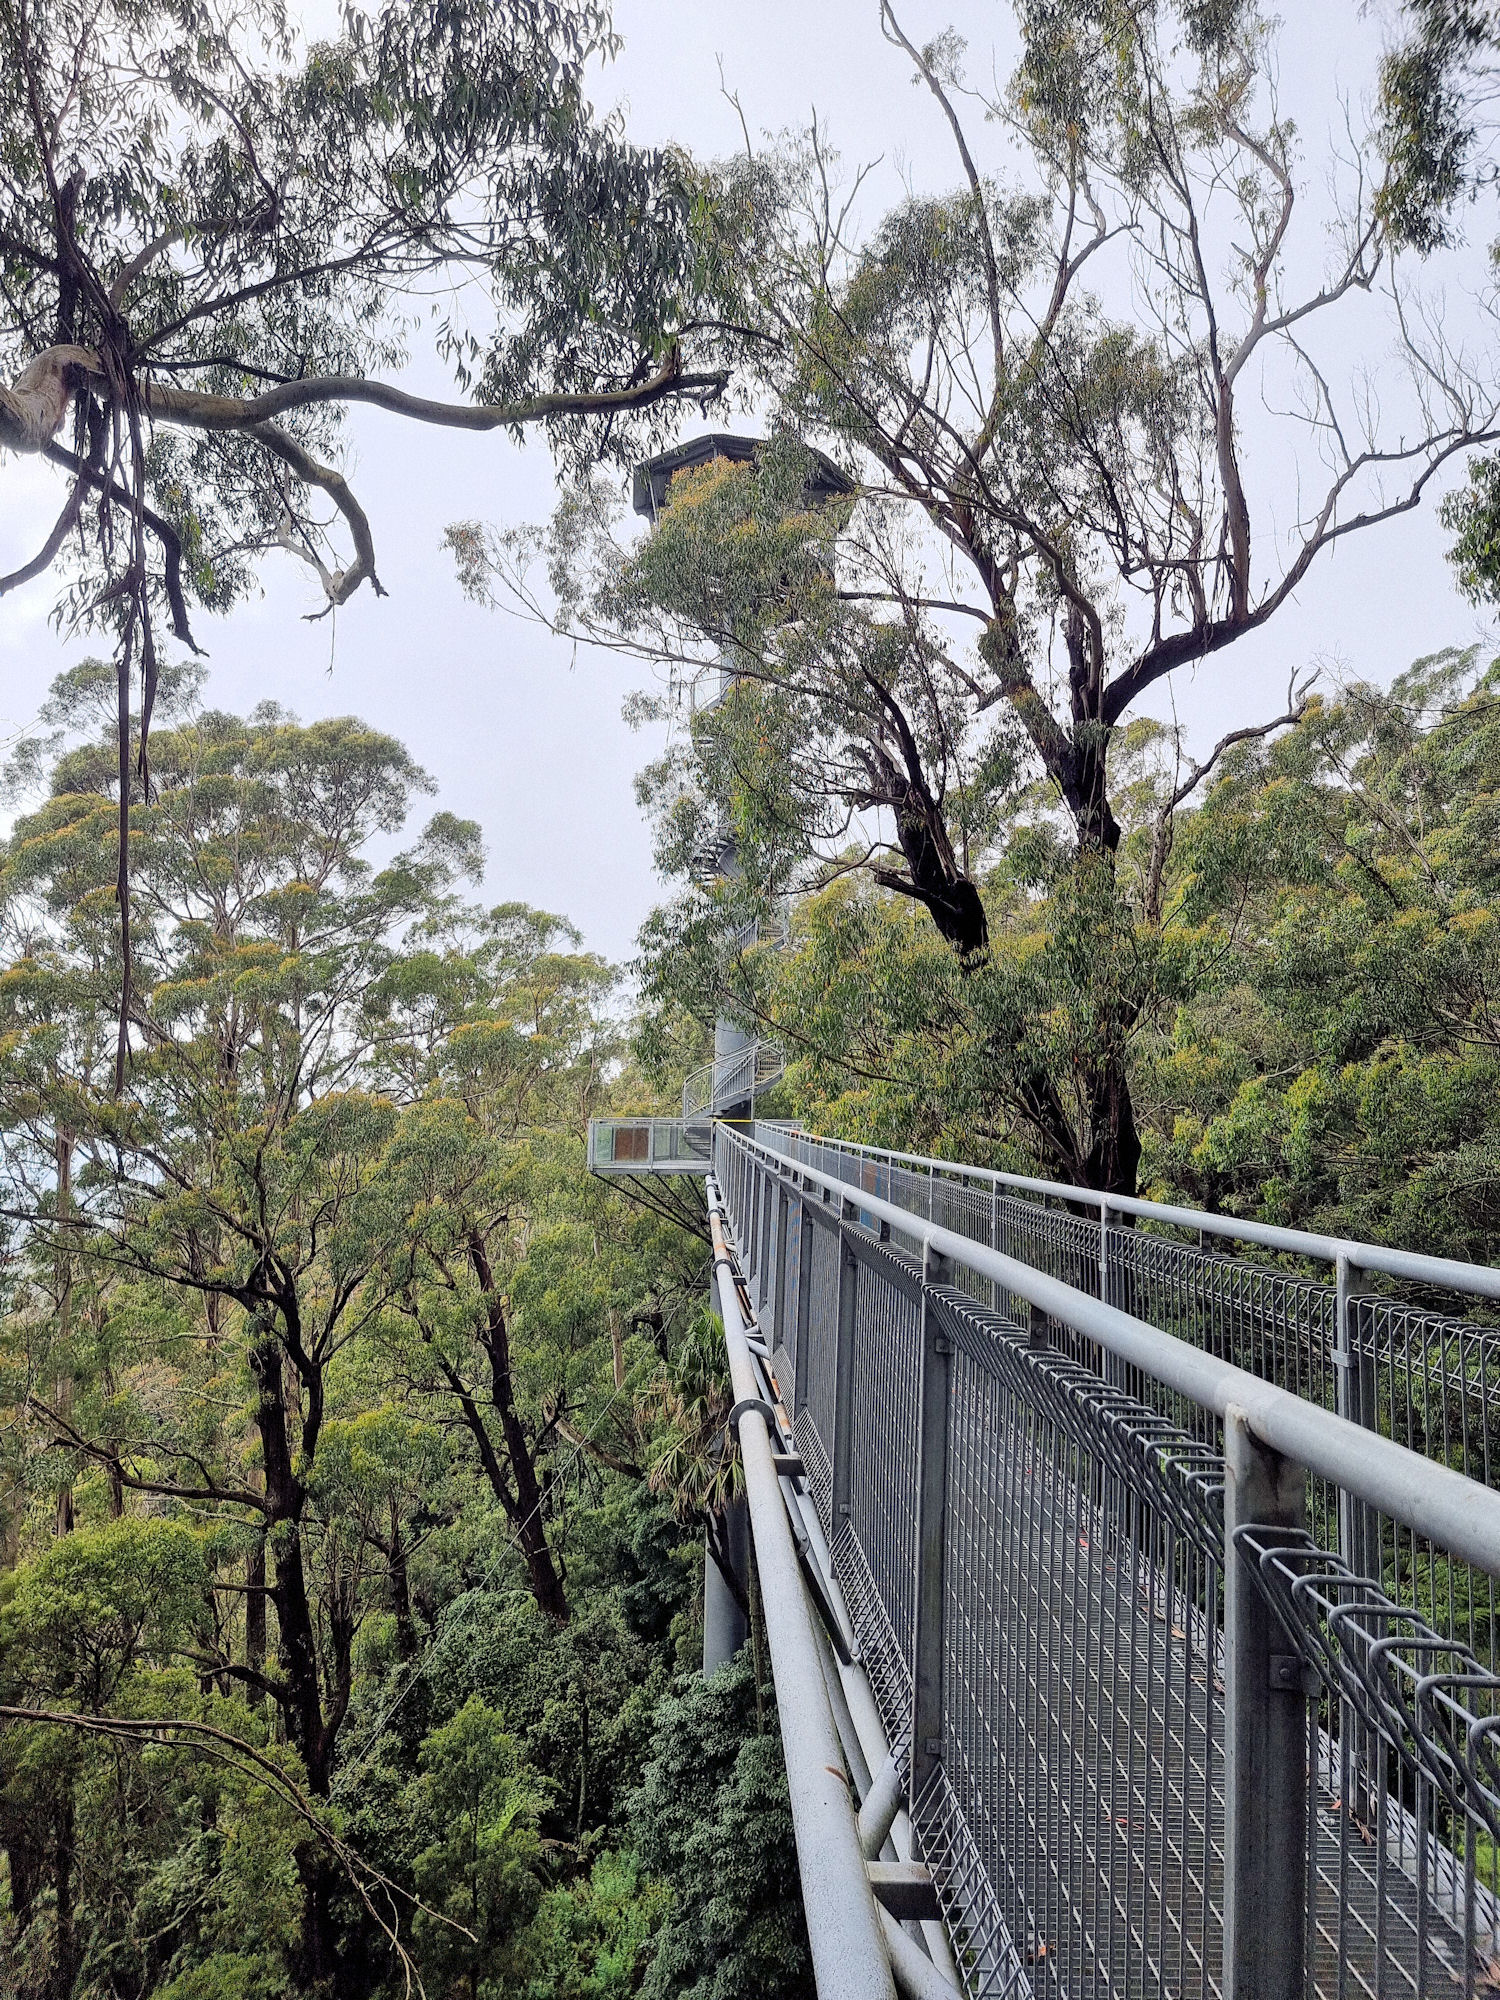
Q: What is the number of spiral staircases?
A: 1